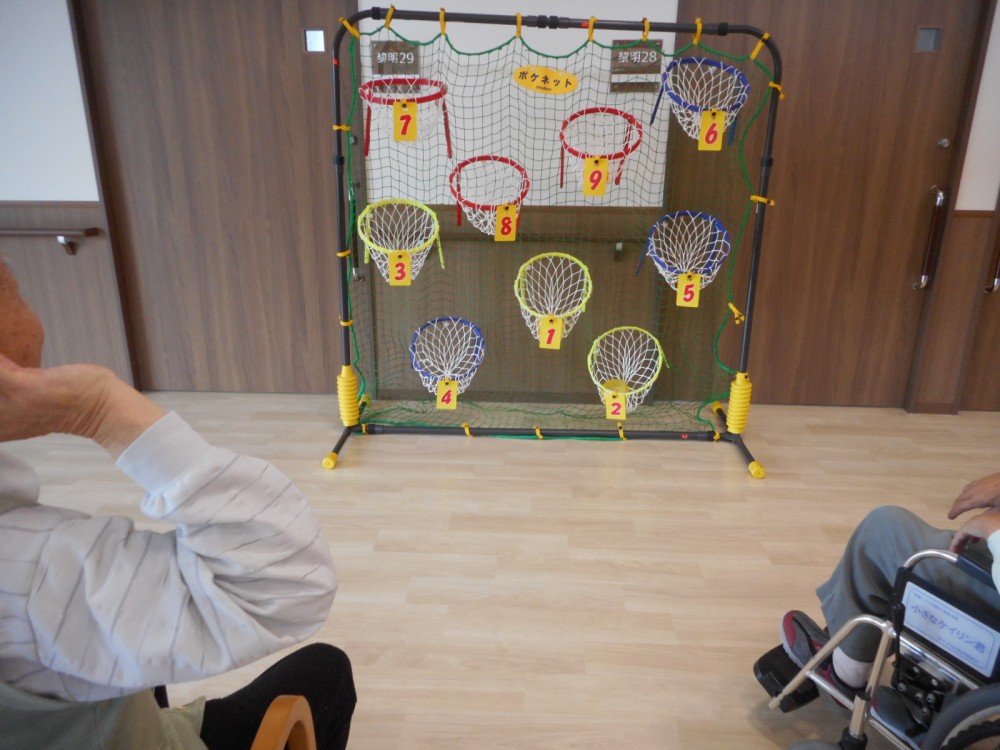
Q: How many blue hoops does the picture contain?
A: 3